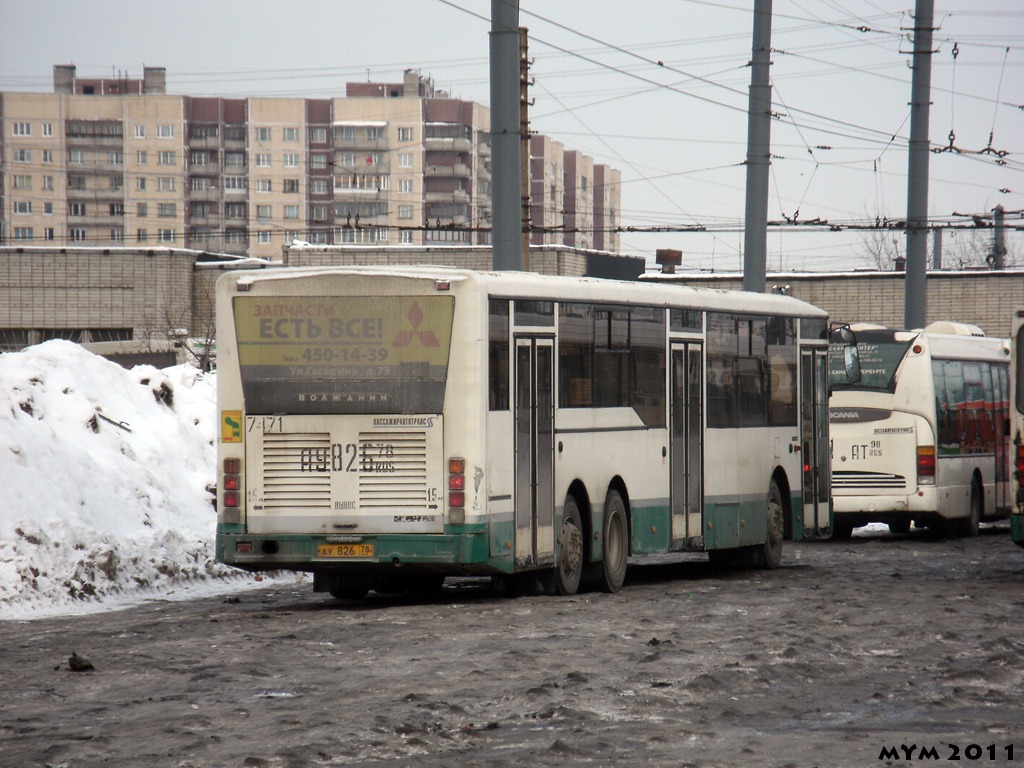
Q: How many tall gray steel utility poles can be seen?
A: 3